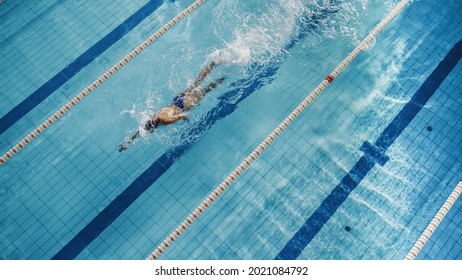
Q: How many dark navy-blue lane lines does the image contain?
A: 3